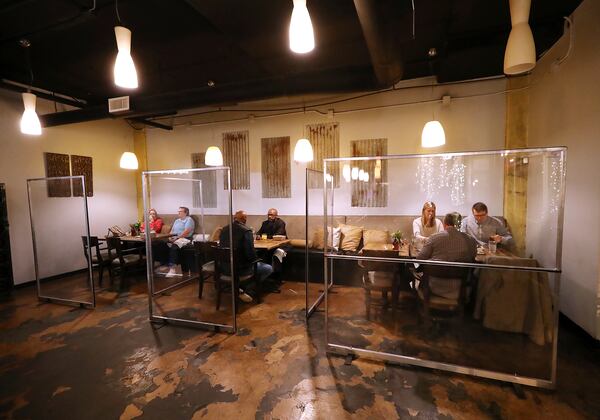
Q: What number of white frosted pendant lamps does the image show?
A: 8